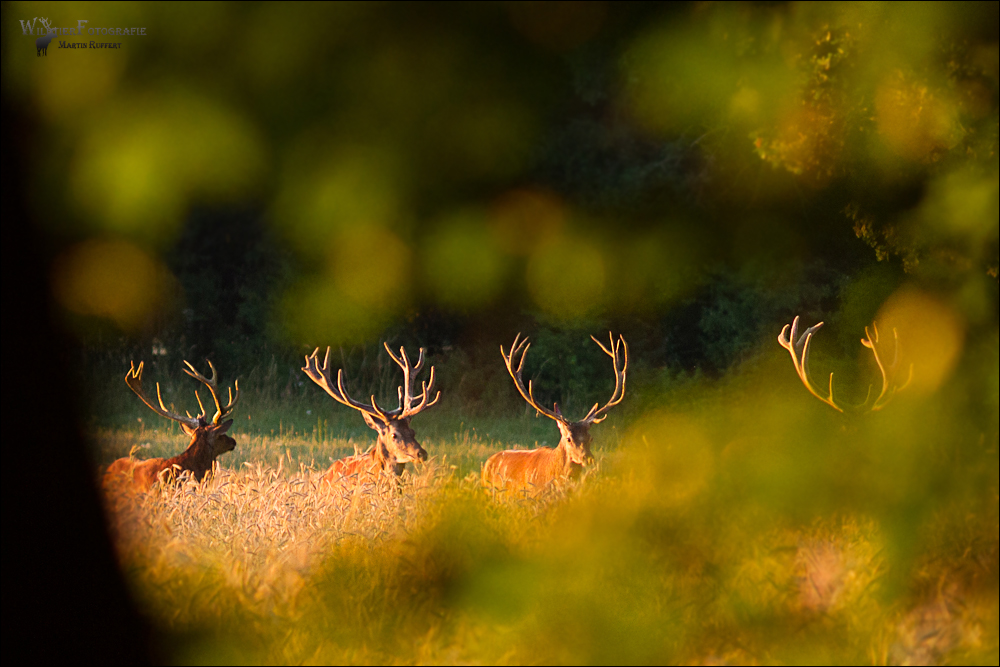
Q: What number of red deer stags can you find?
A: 4